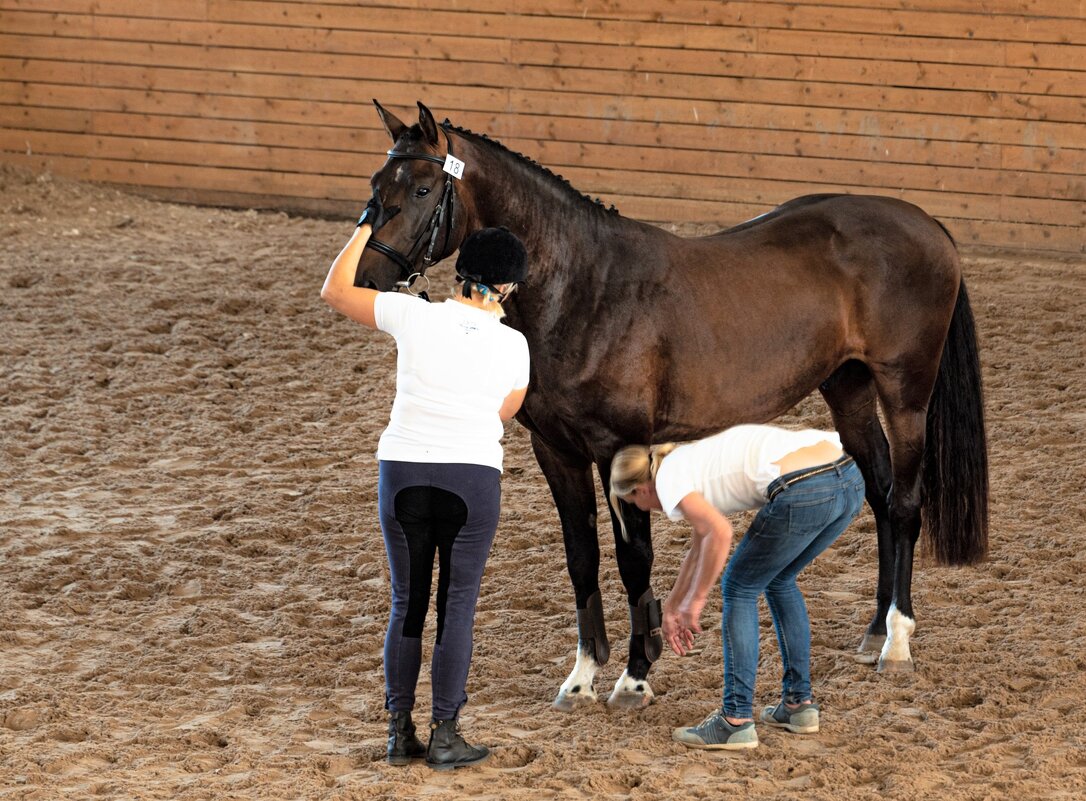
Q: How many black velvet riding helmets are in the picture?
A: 1